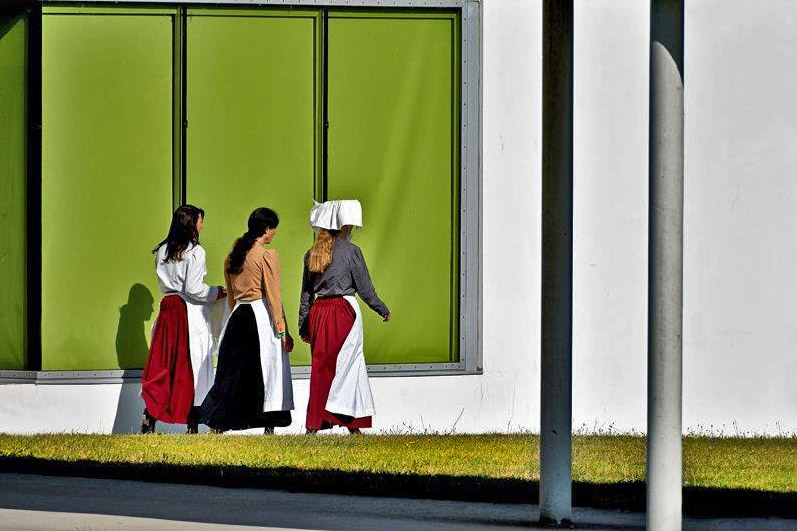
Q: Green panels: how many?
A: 4